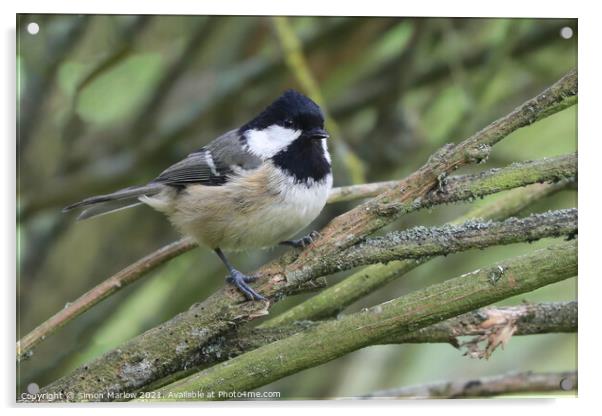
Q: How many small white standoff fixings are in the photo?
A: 4